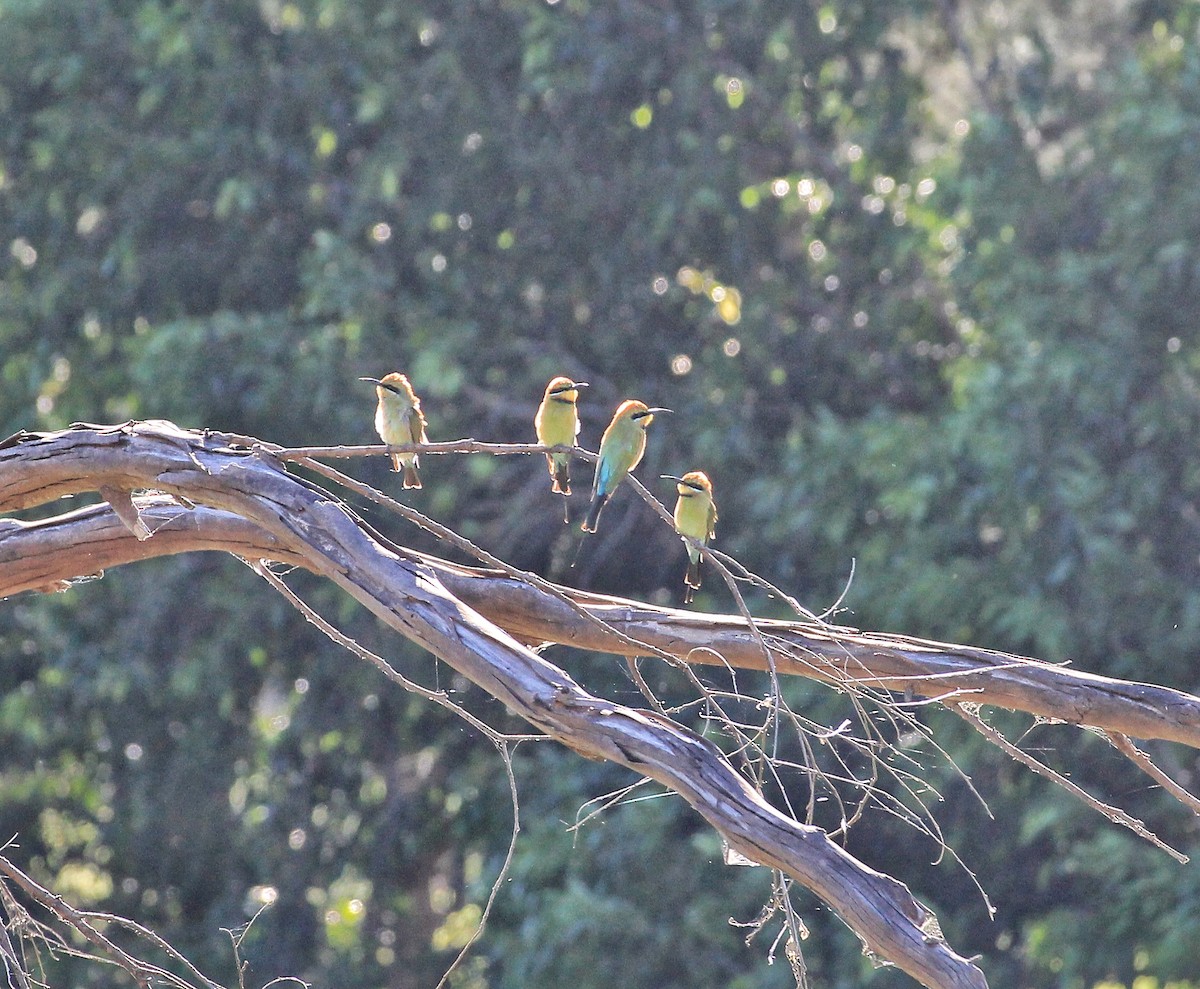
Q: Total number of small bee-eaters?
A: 4